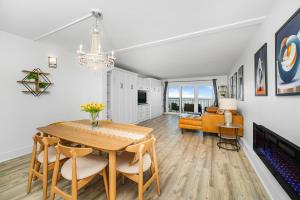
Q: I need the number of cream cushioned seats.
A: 3